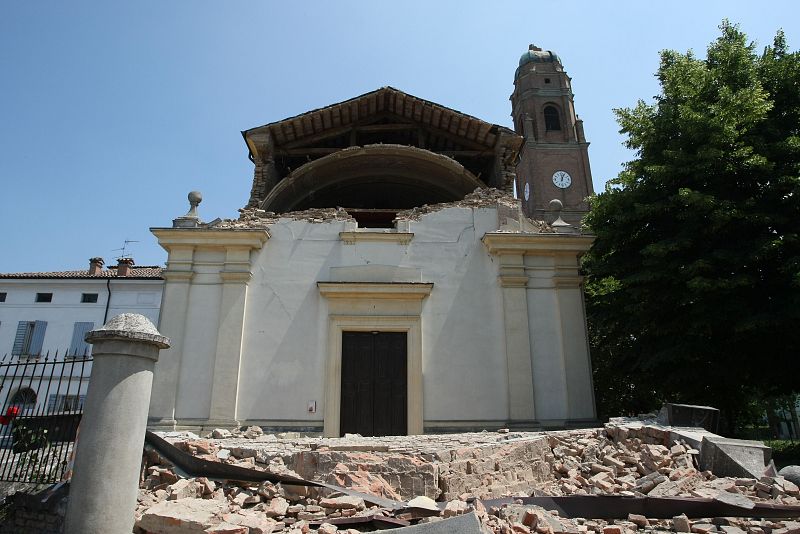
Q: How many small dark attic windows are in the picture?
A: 3